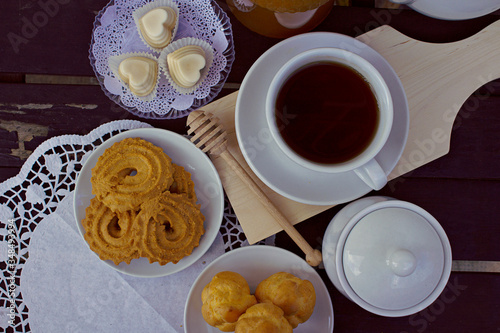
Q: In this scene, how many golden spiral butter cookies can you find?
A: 4